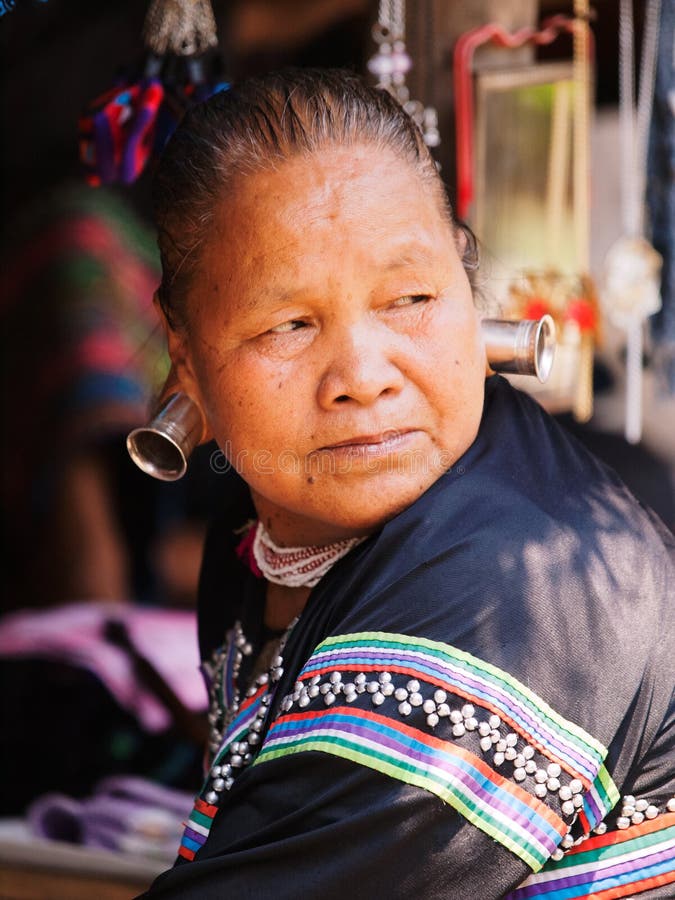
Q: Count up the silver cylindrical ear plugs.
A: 2